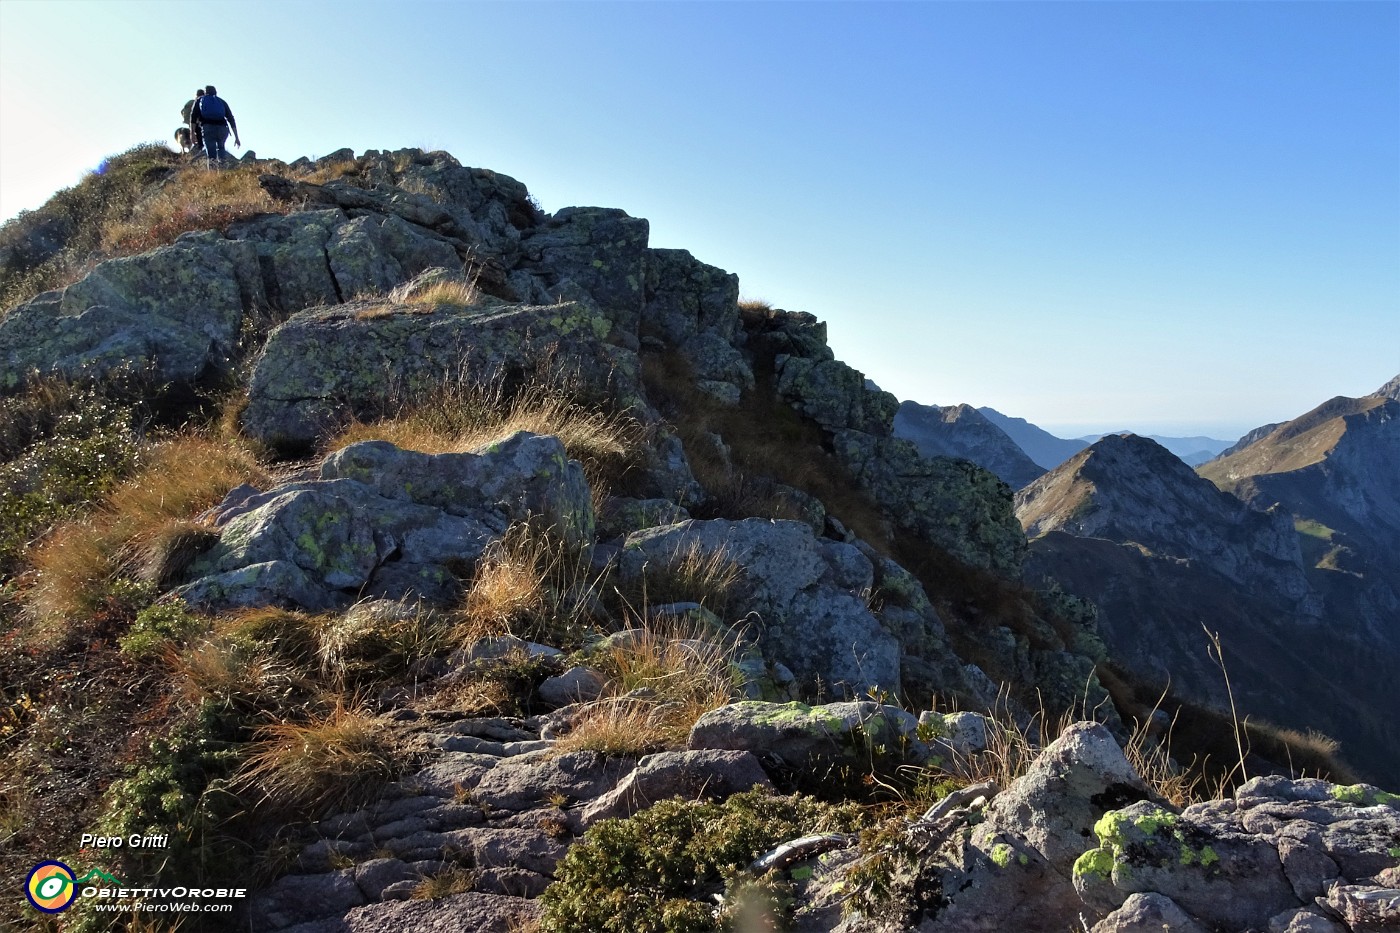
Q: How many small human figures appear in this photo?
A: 2